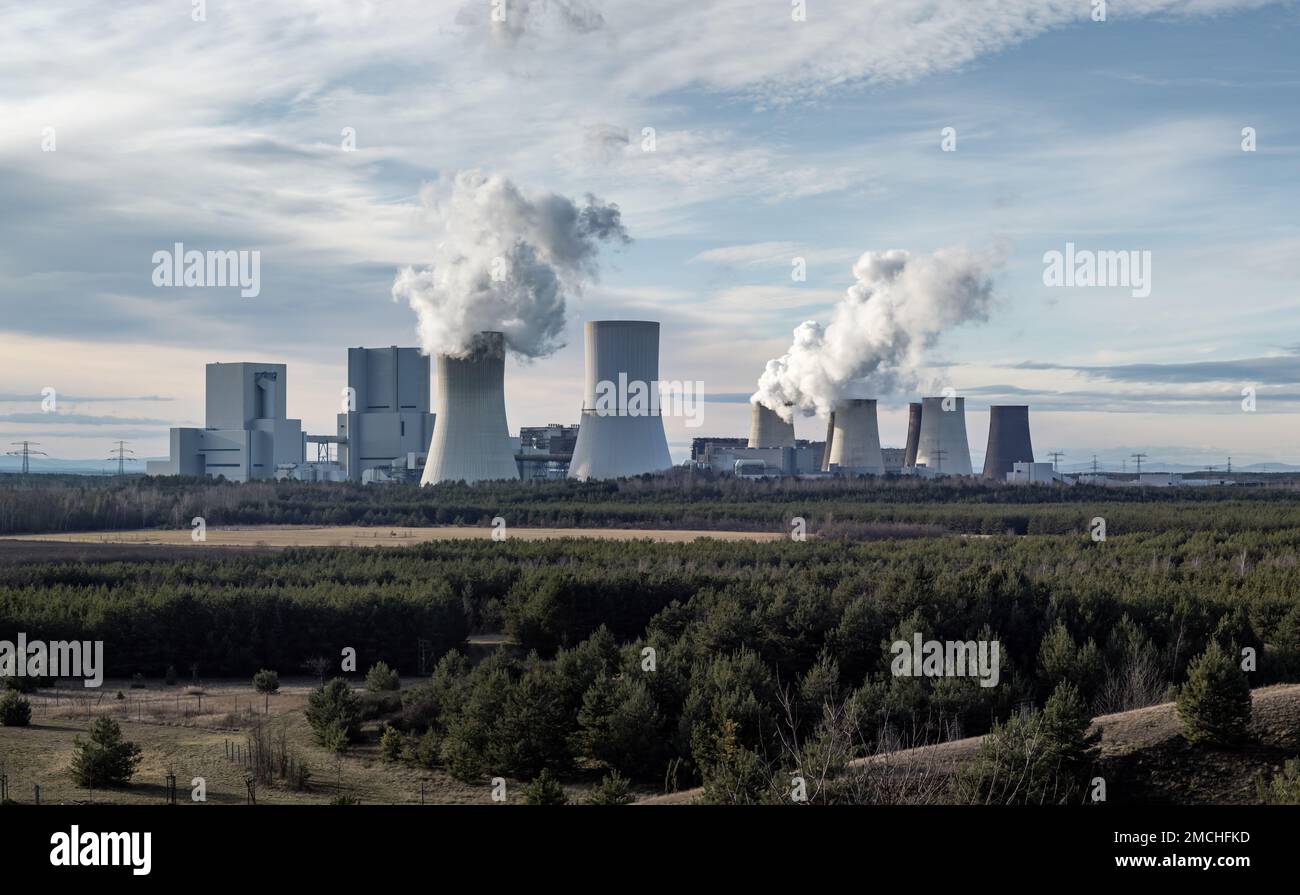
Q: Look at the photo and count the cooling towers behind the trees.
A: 8